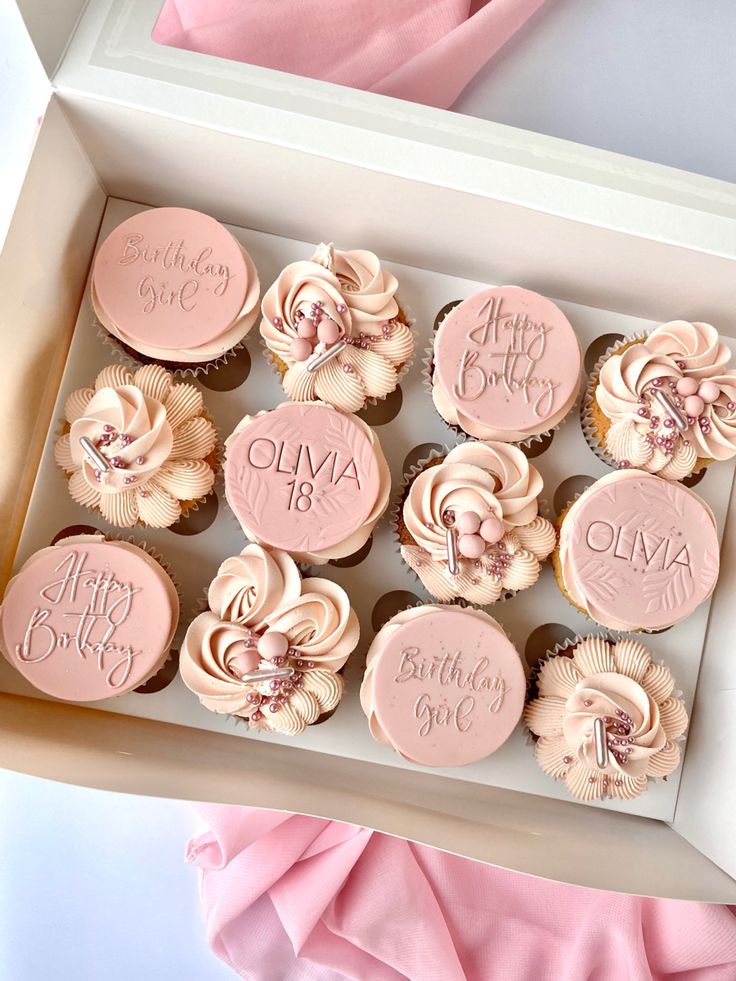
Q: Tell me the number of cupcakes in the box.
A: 12